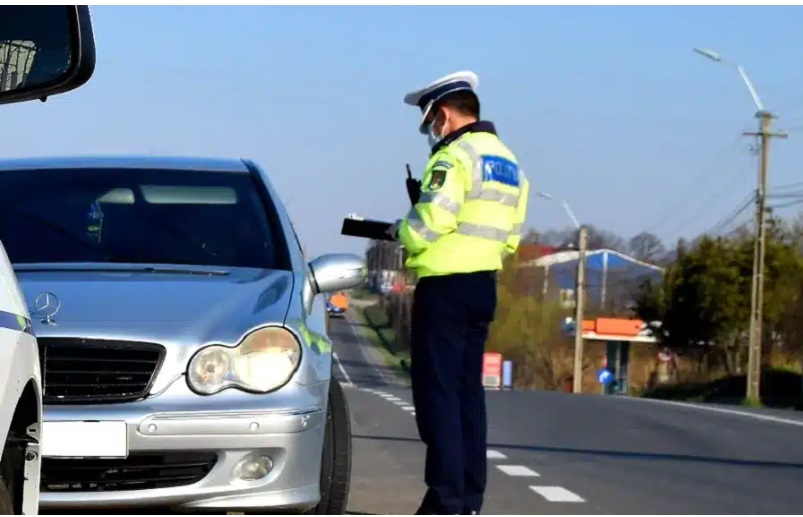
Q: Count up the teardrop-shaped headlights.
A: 1